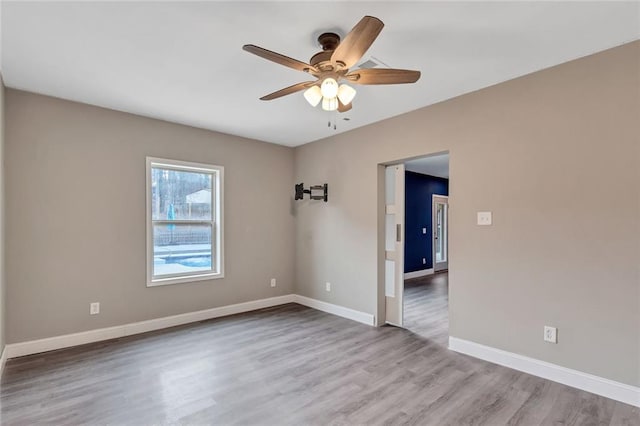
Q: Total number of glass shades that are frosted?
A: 4